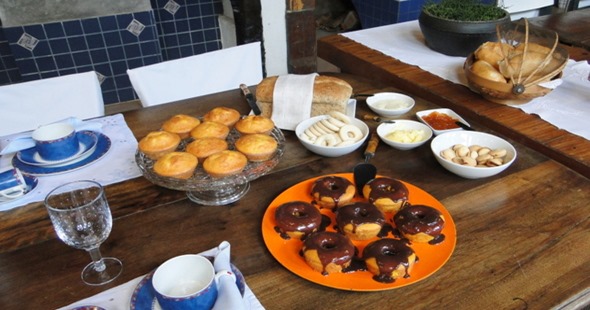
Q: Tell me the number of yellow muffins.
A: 9